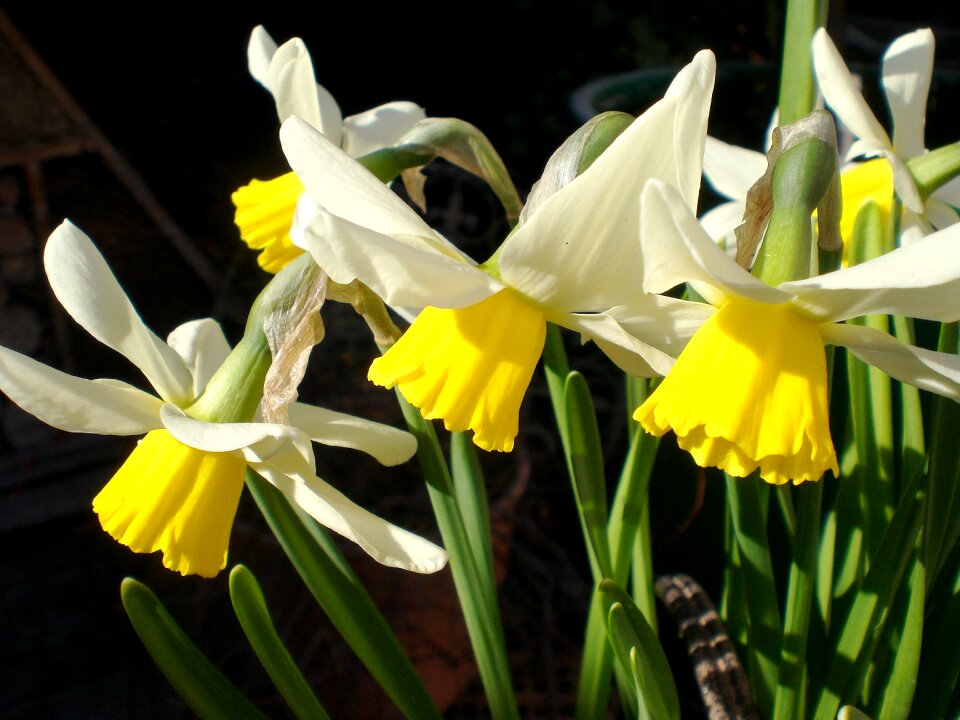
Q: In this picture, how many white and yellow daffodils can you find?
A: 5